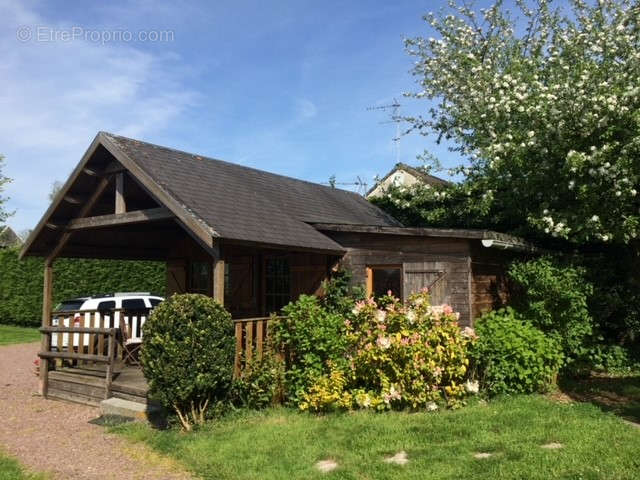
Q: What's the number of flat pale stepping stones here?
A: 4